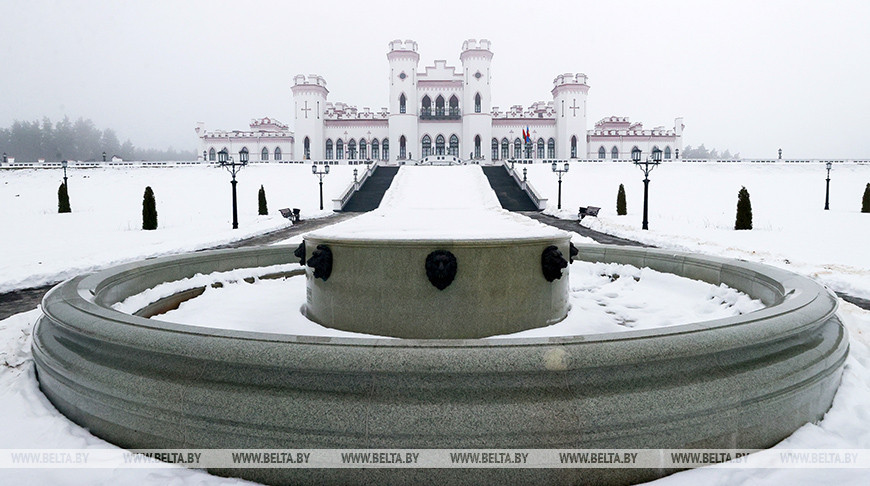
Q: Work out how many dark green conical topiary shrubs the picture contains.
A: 6